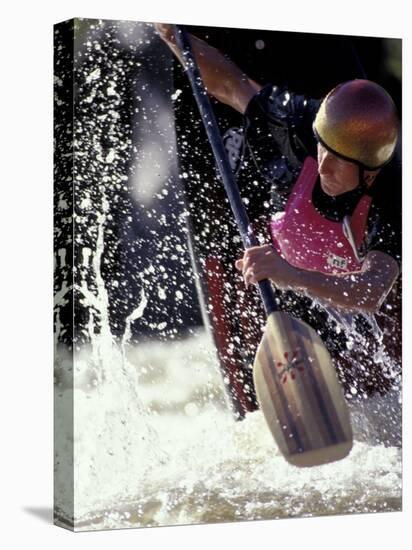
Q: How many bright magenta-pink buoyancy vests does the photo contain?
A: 1